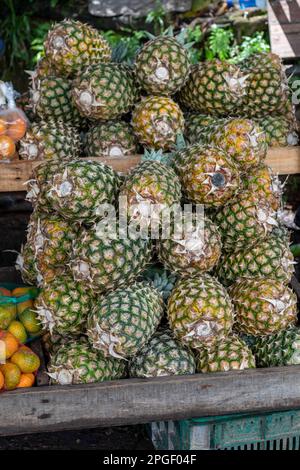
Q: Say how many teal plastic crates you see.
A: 1